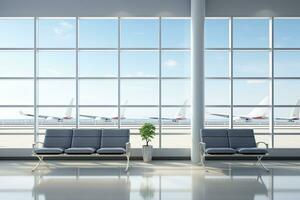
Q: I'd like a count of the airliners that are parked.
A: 5